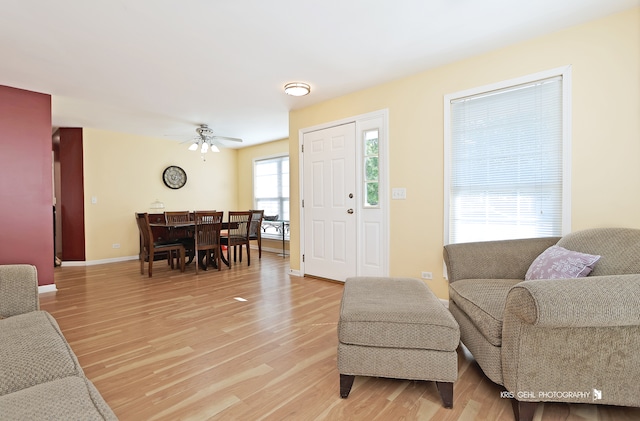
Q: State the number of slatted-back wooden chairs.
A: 6